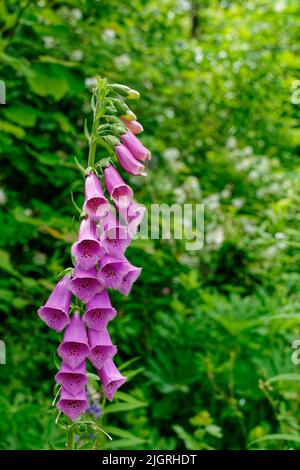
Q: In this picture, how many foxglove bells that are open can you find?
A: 15